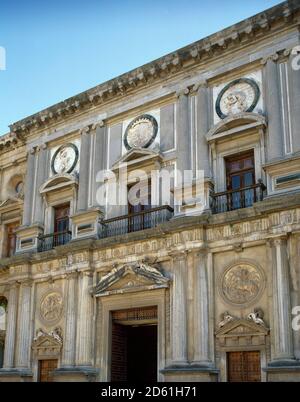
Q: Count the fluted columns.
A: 7